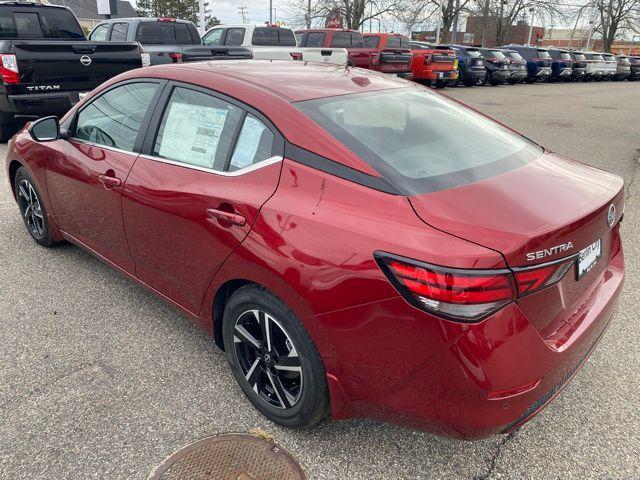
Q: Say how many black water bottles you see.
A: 0